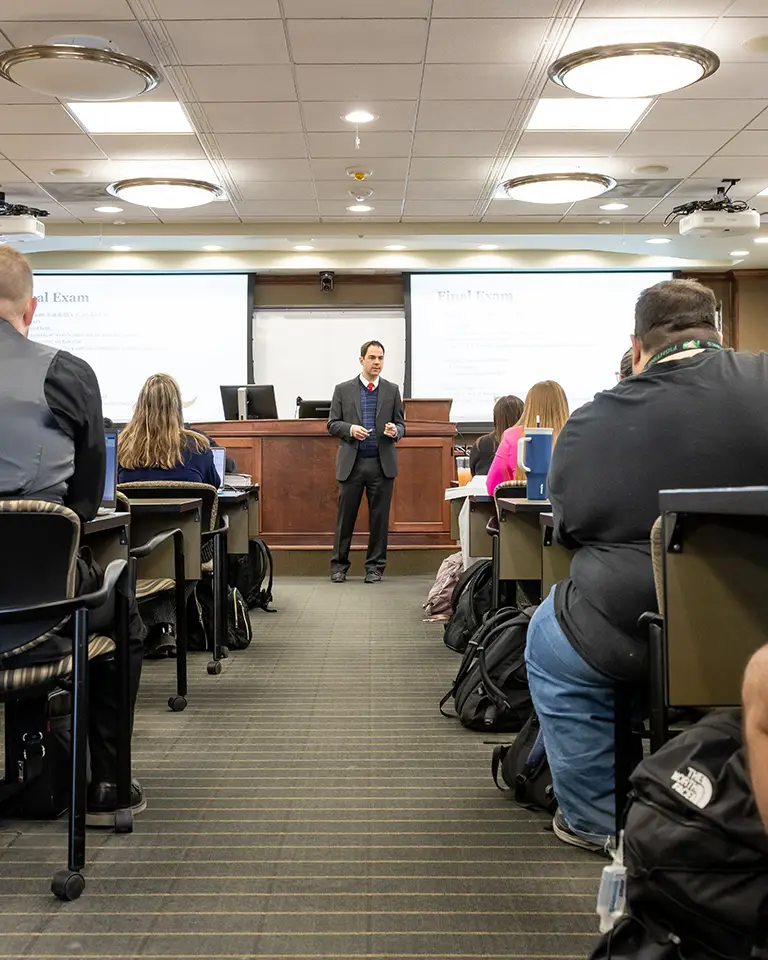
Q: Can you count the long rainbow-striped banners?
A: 0